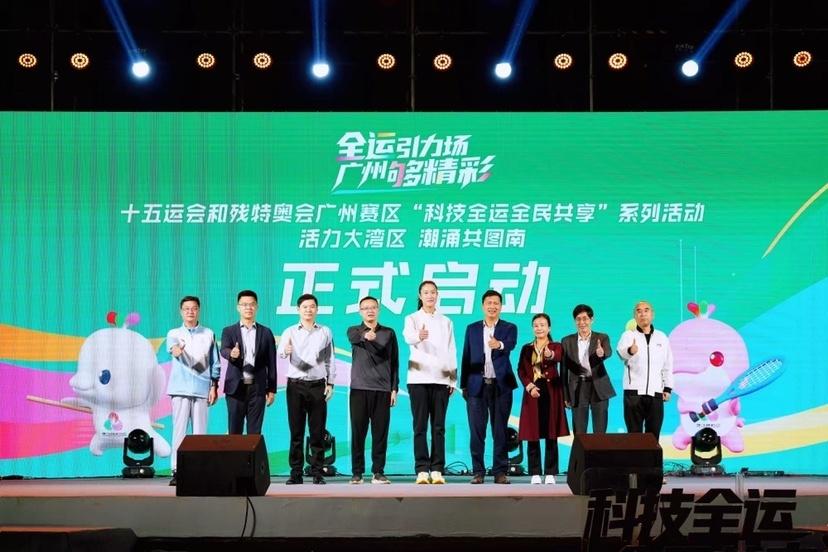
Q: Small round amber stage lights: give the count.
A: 10